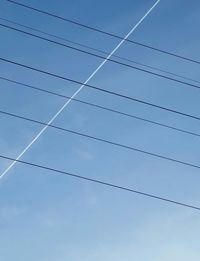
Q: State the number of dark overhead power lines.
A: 7